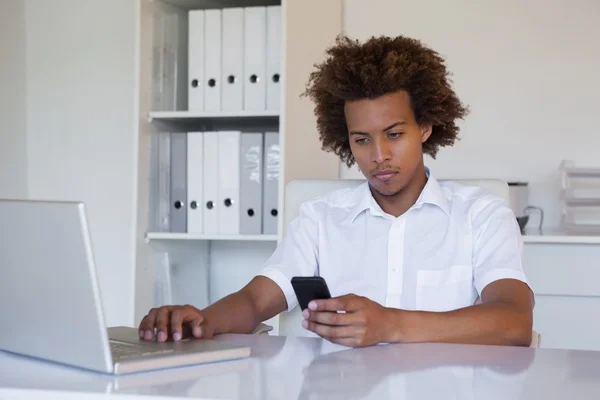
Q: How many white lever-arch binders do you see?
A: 8